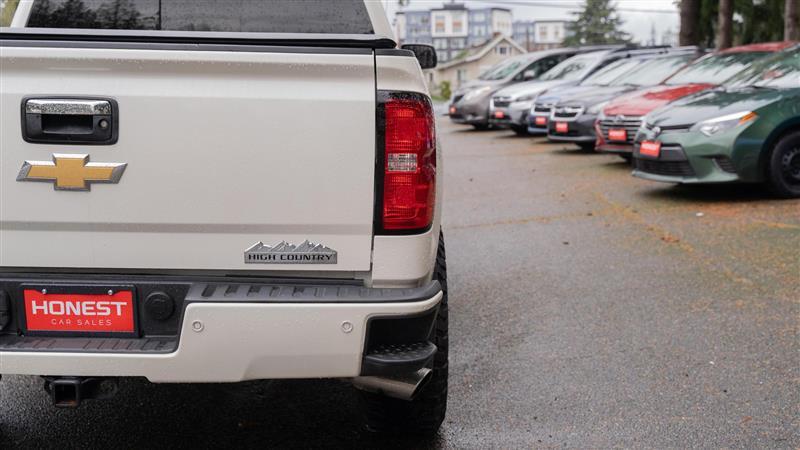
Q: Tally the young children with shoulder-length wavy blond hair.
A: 0